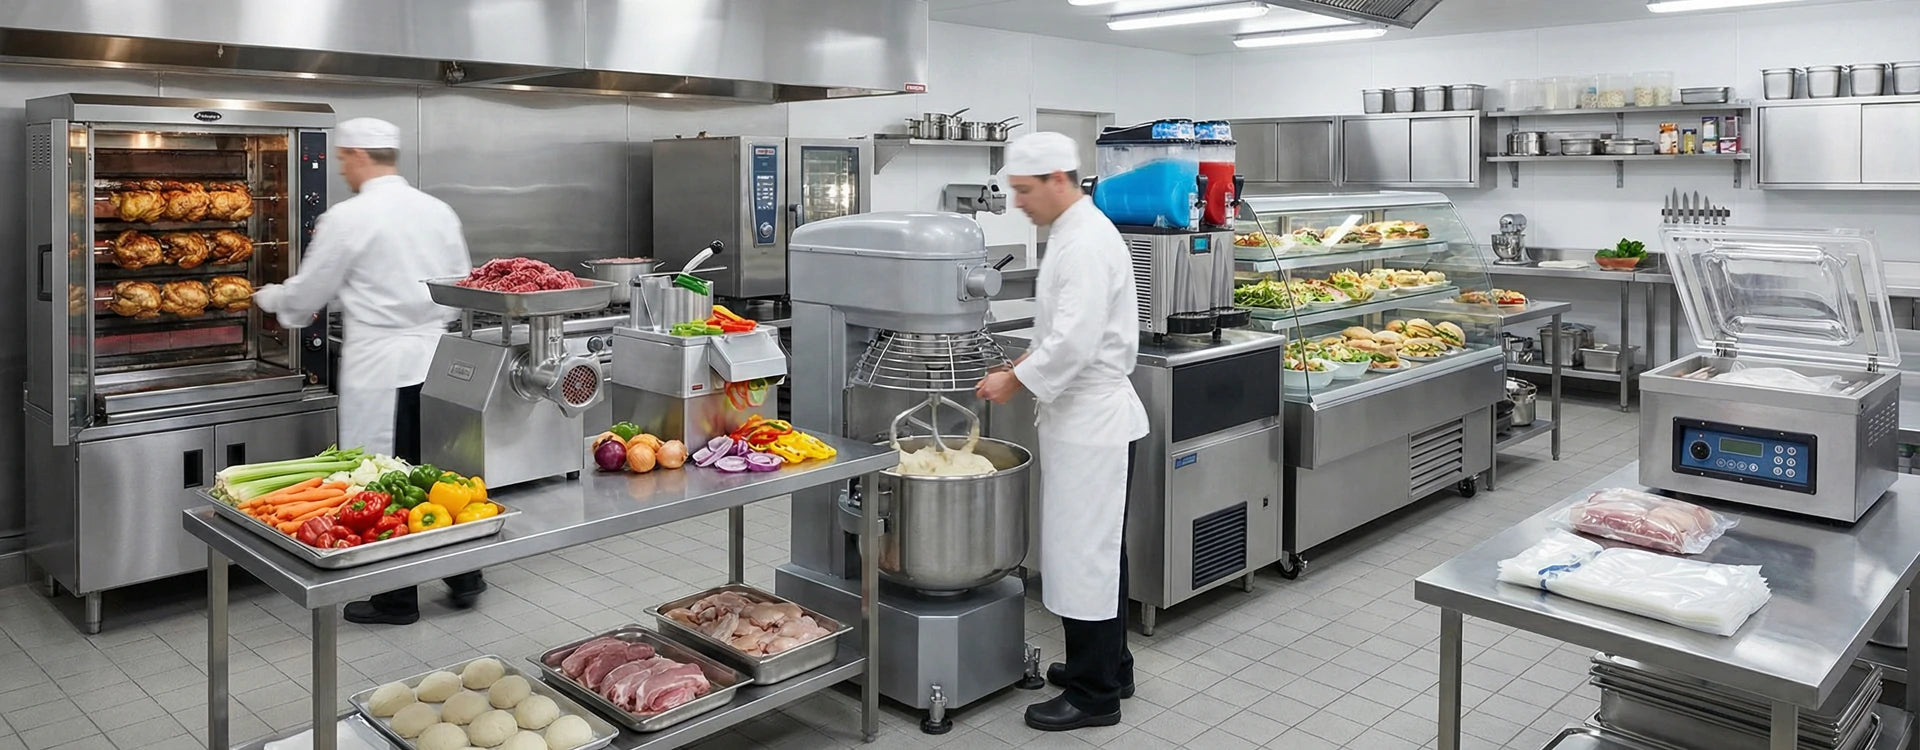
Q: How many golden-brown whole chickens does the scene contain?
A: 9